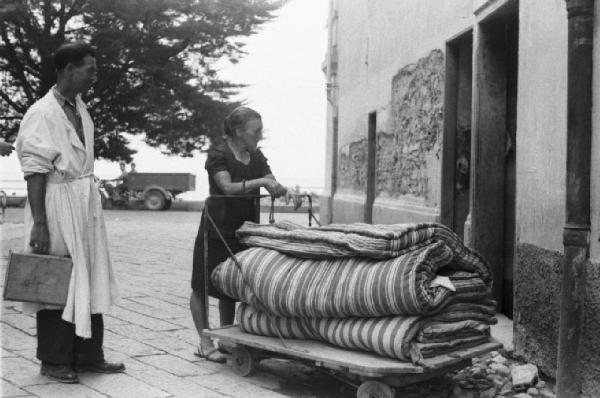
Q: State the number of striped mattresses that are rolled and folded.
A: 3